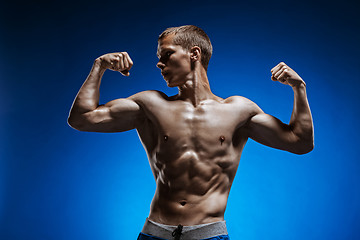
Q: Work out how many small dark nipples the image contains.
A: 2